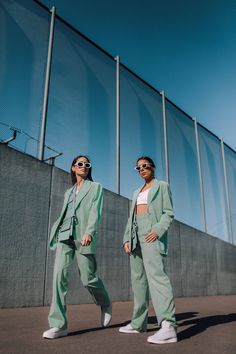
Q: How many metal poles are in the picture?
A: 5